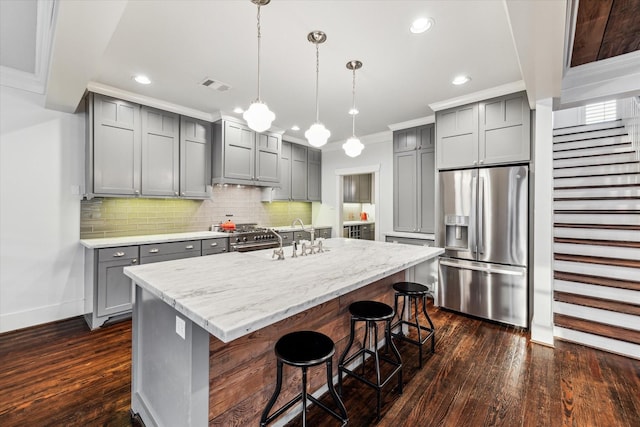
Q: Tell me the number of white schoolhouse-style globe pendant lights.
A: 3